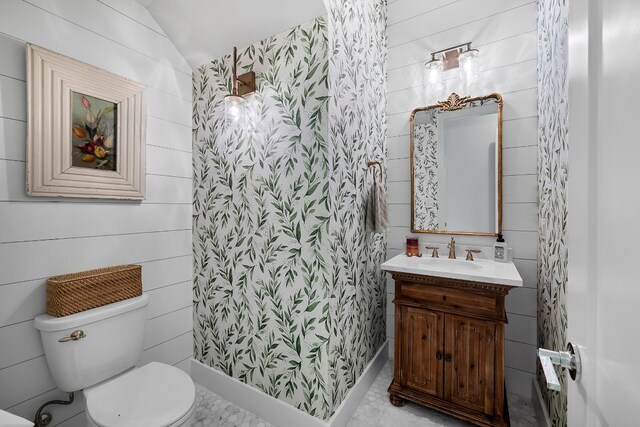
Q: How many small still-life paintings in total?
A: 1